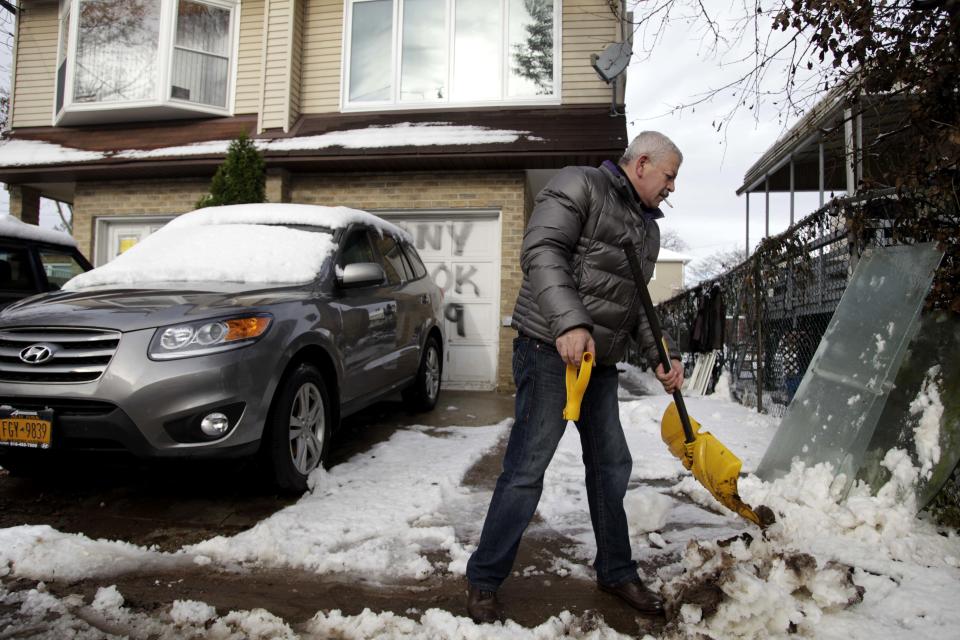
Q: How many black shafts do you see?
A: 1